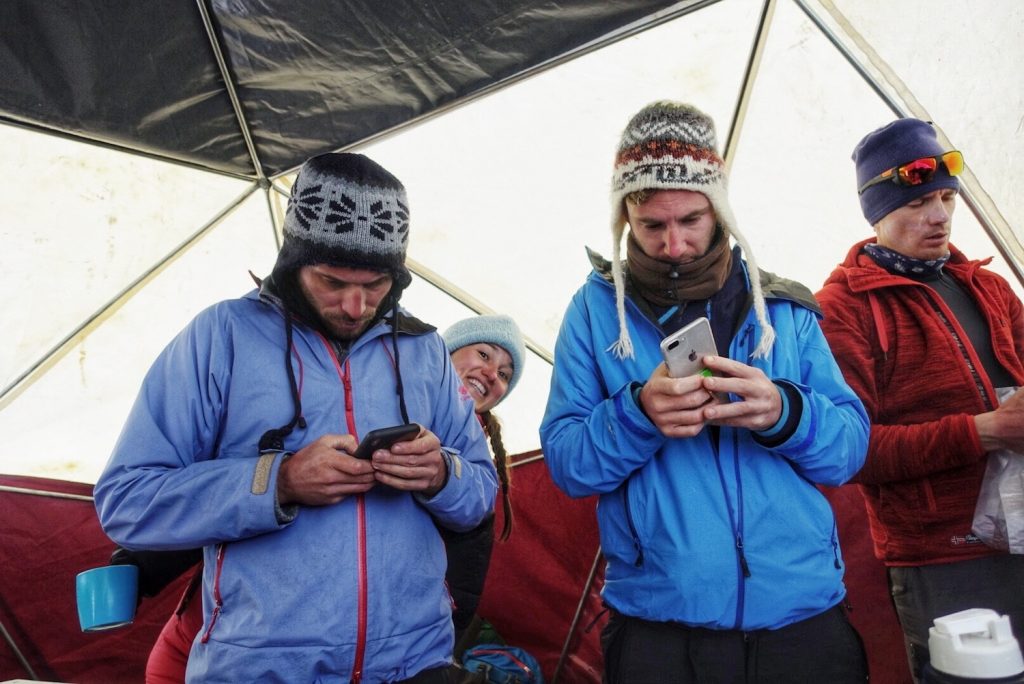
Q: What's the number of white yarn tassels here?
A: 2